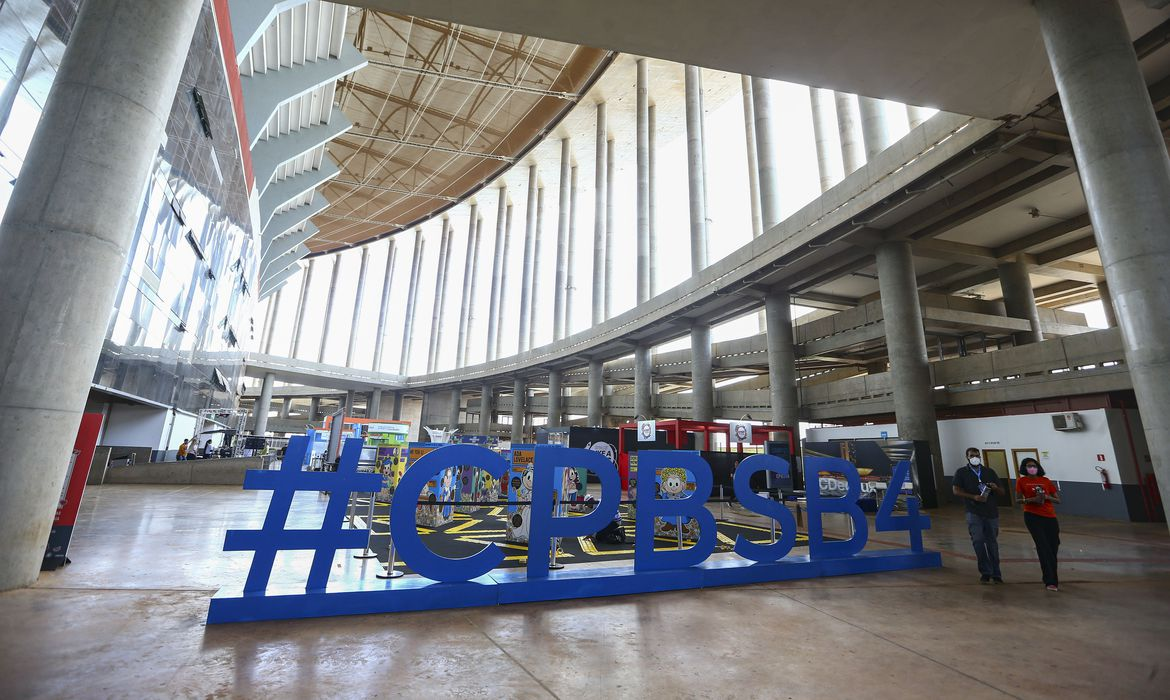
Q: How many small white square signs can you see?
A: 2